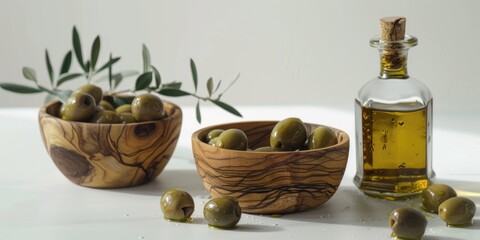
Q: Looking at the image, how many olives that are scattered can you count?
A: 5